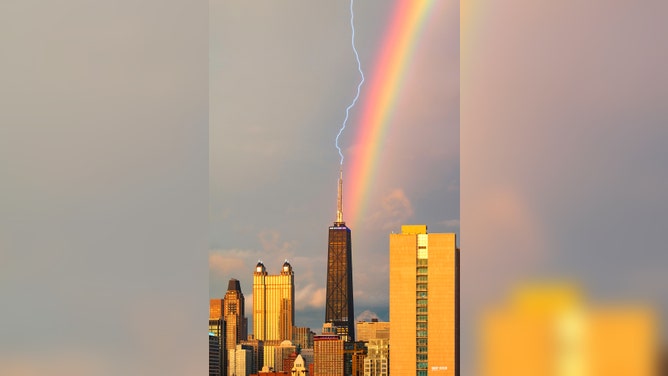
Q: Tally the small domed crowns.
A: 2